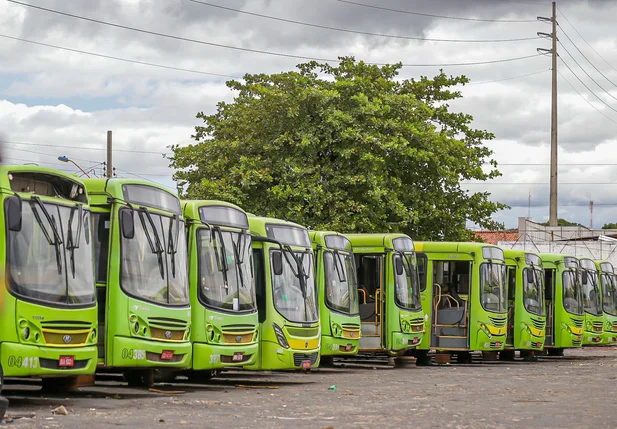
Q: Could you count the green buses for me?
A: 11